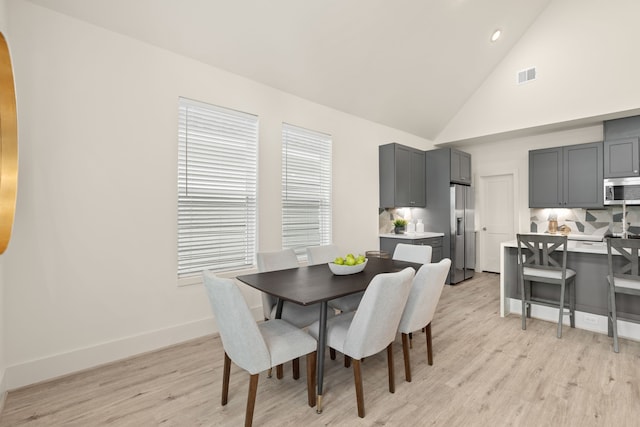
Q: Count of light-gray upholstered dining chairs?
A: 6